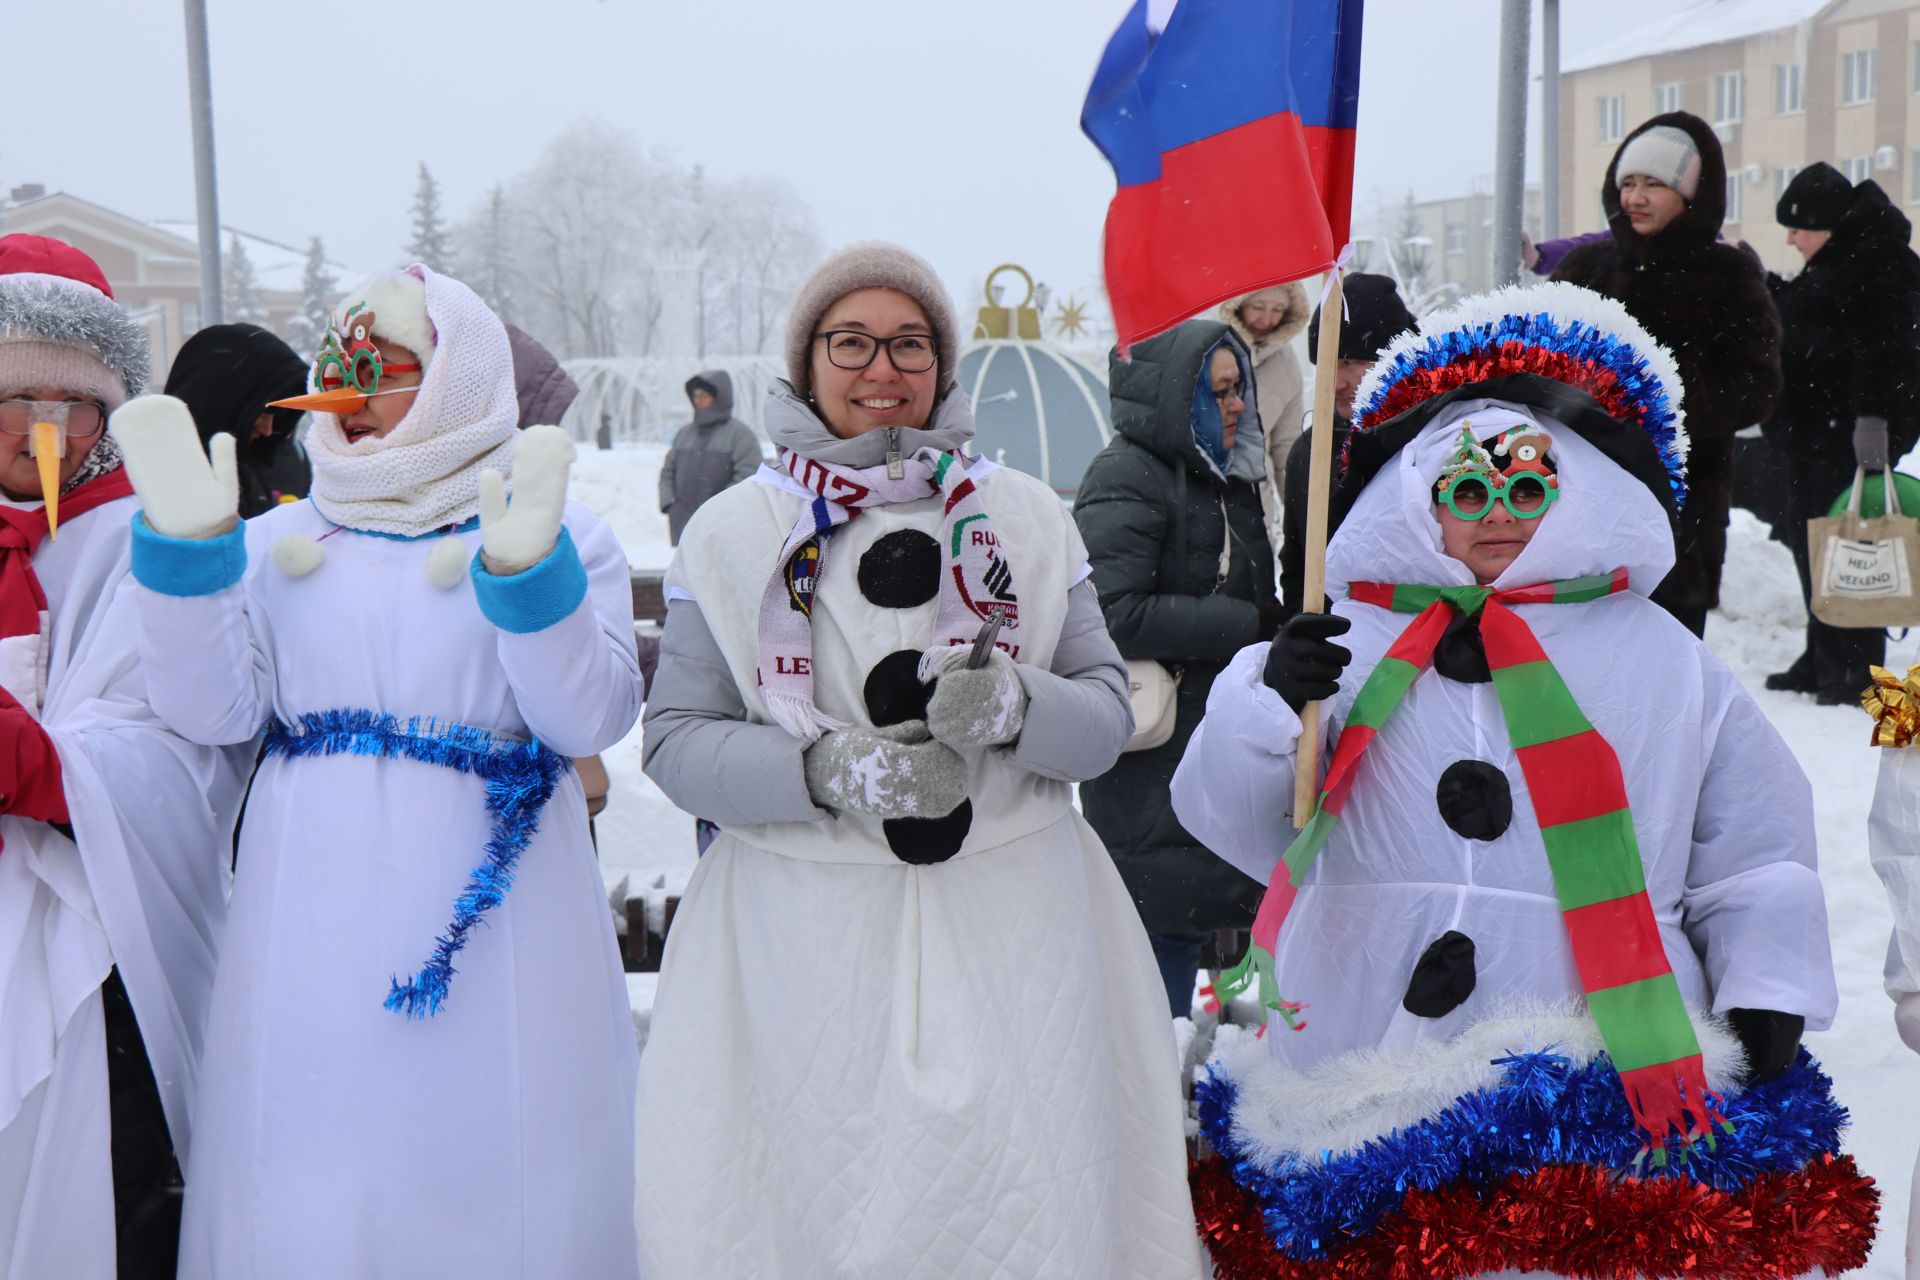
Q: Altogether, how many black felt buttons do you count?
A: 6